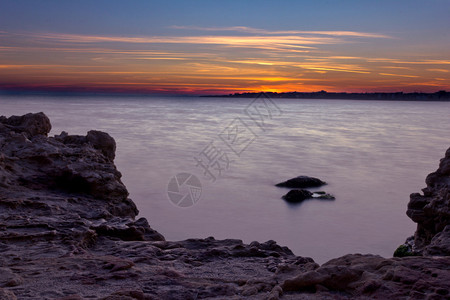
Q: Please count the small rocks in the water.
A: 2